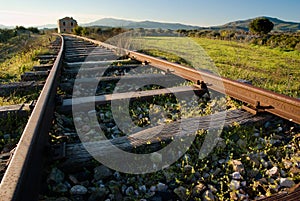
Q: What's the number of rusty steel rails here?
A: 2